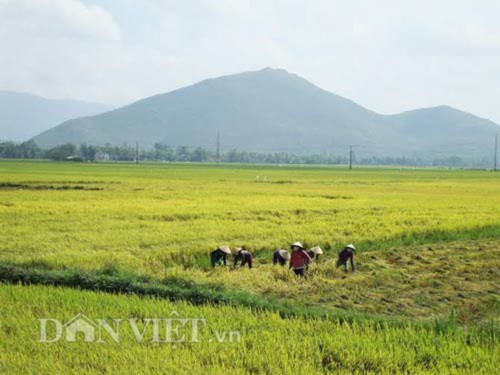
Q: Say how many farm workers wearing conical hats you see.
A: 6